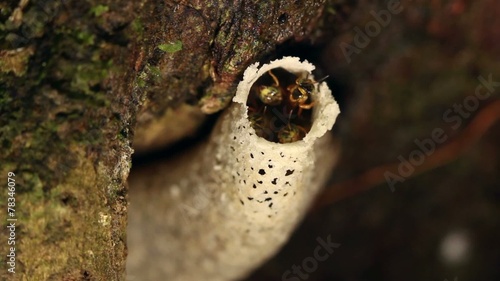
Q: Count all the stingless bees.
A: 4